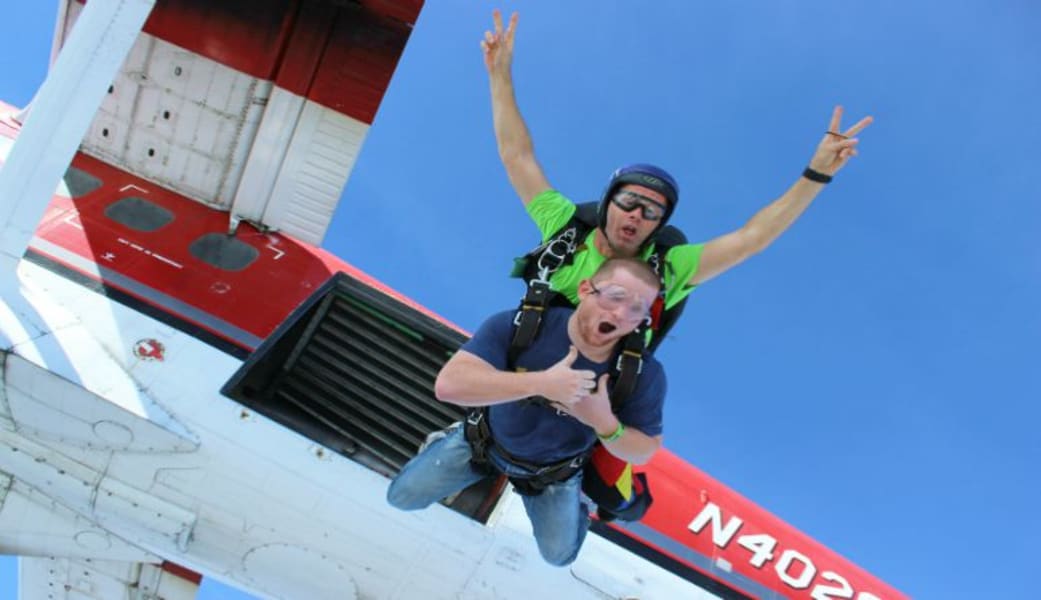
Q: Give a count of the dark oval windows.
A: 3